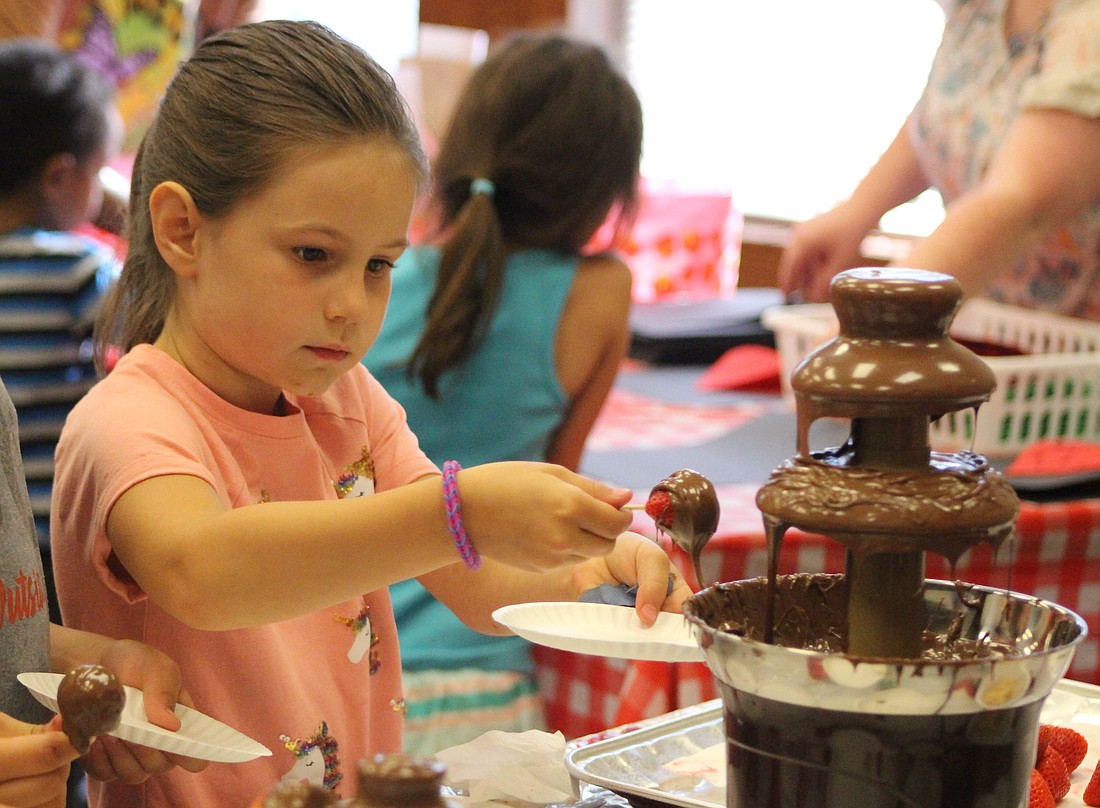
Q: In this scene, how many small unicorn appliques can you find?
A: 3